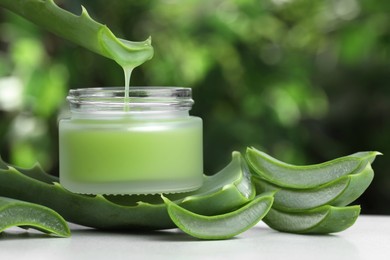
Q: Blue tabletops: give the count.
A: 0